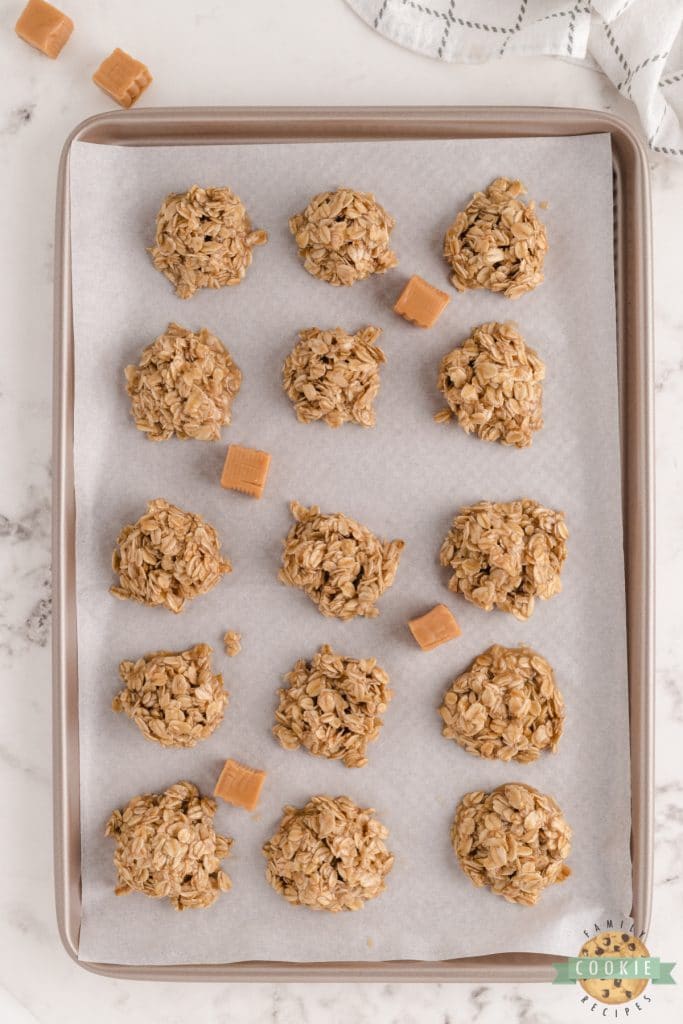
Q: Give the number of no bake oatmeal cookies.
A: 15